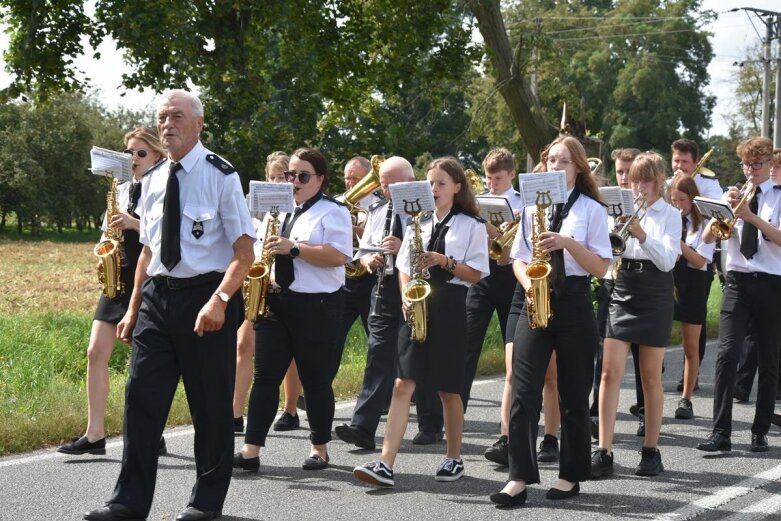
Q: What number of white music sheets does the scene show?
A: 7